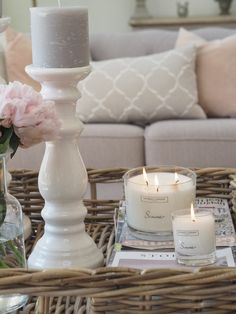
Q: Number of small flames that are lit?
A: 4